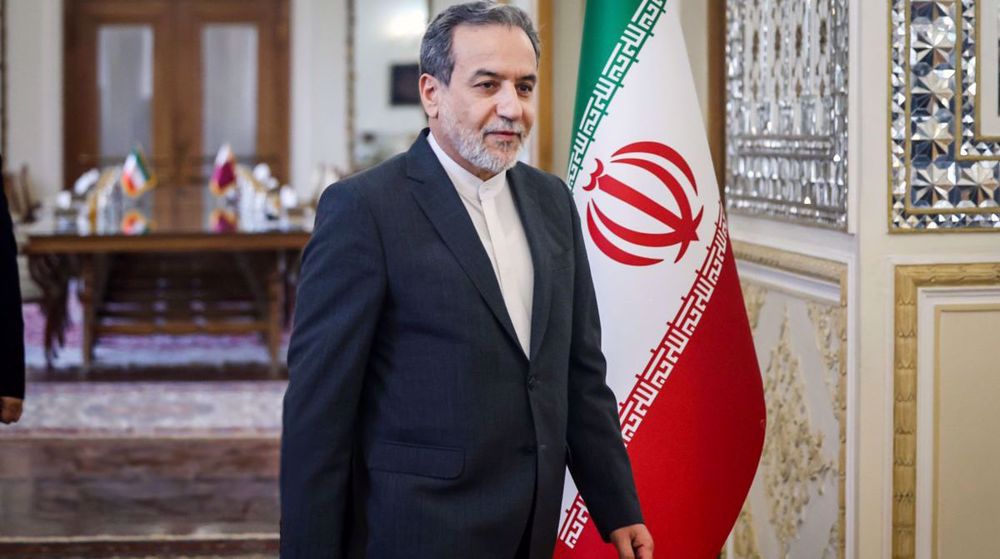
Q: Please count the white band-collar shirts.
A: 1